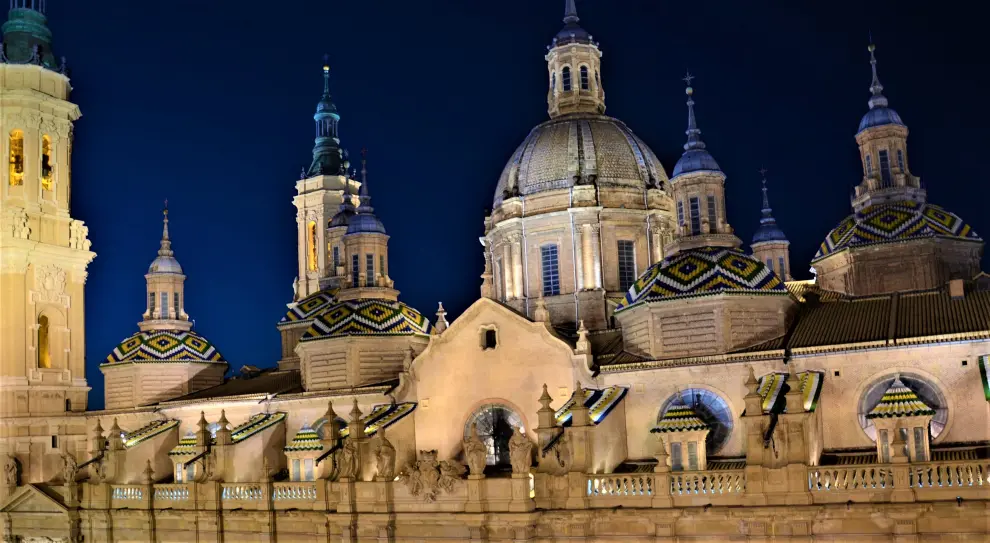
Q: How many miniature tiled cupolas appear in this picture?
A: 4